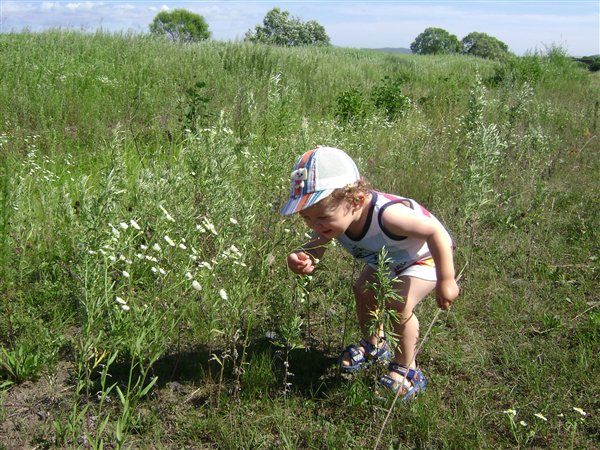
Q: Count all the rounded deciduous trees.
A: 4